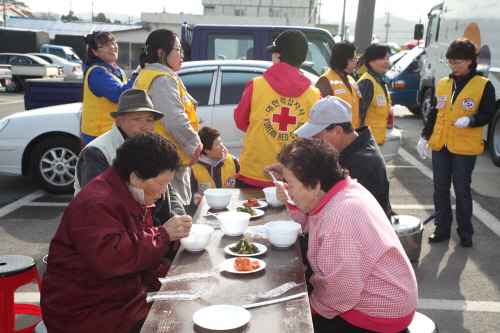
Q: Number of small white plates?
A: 5